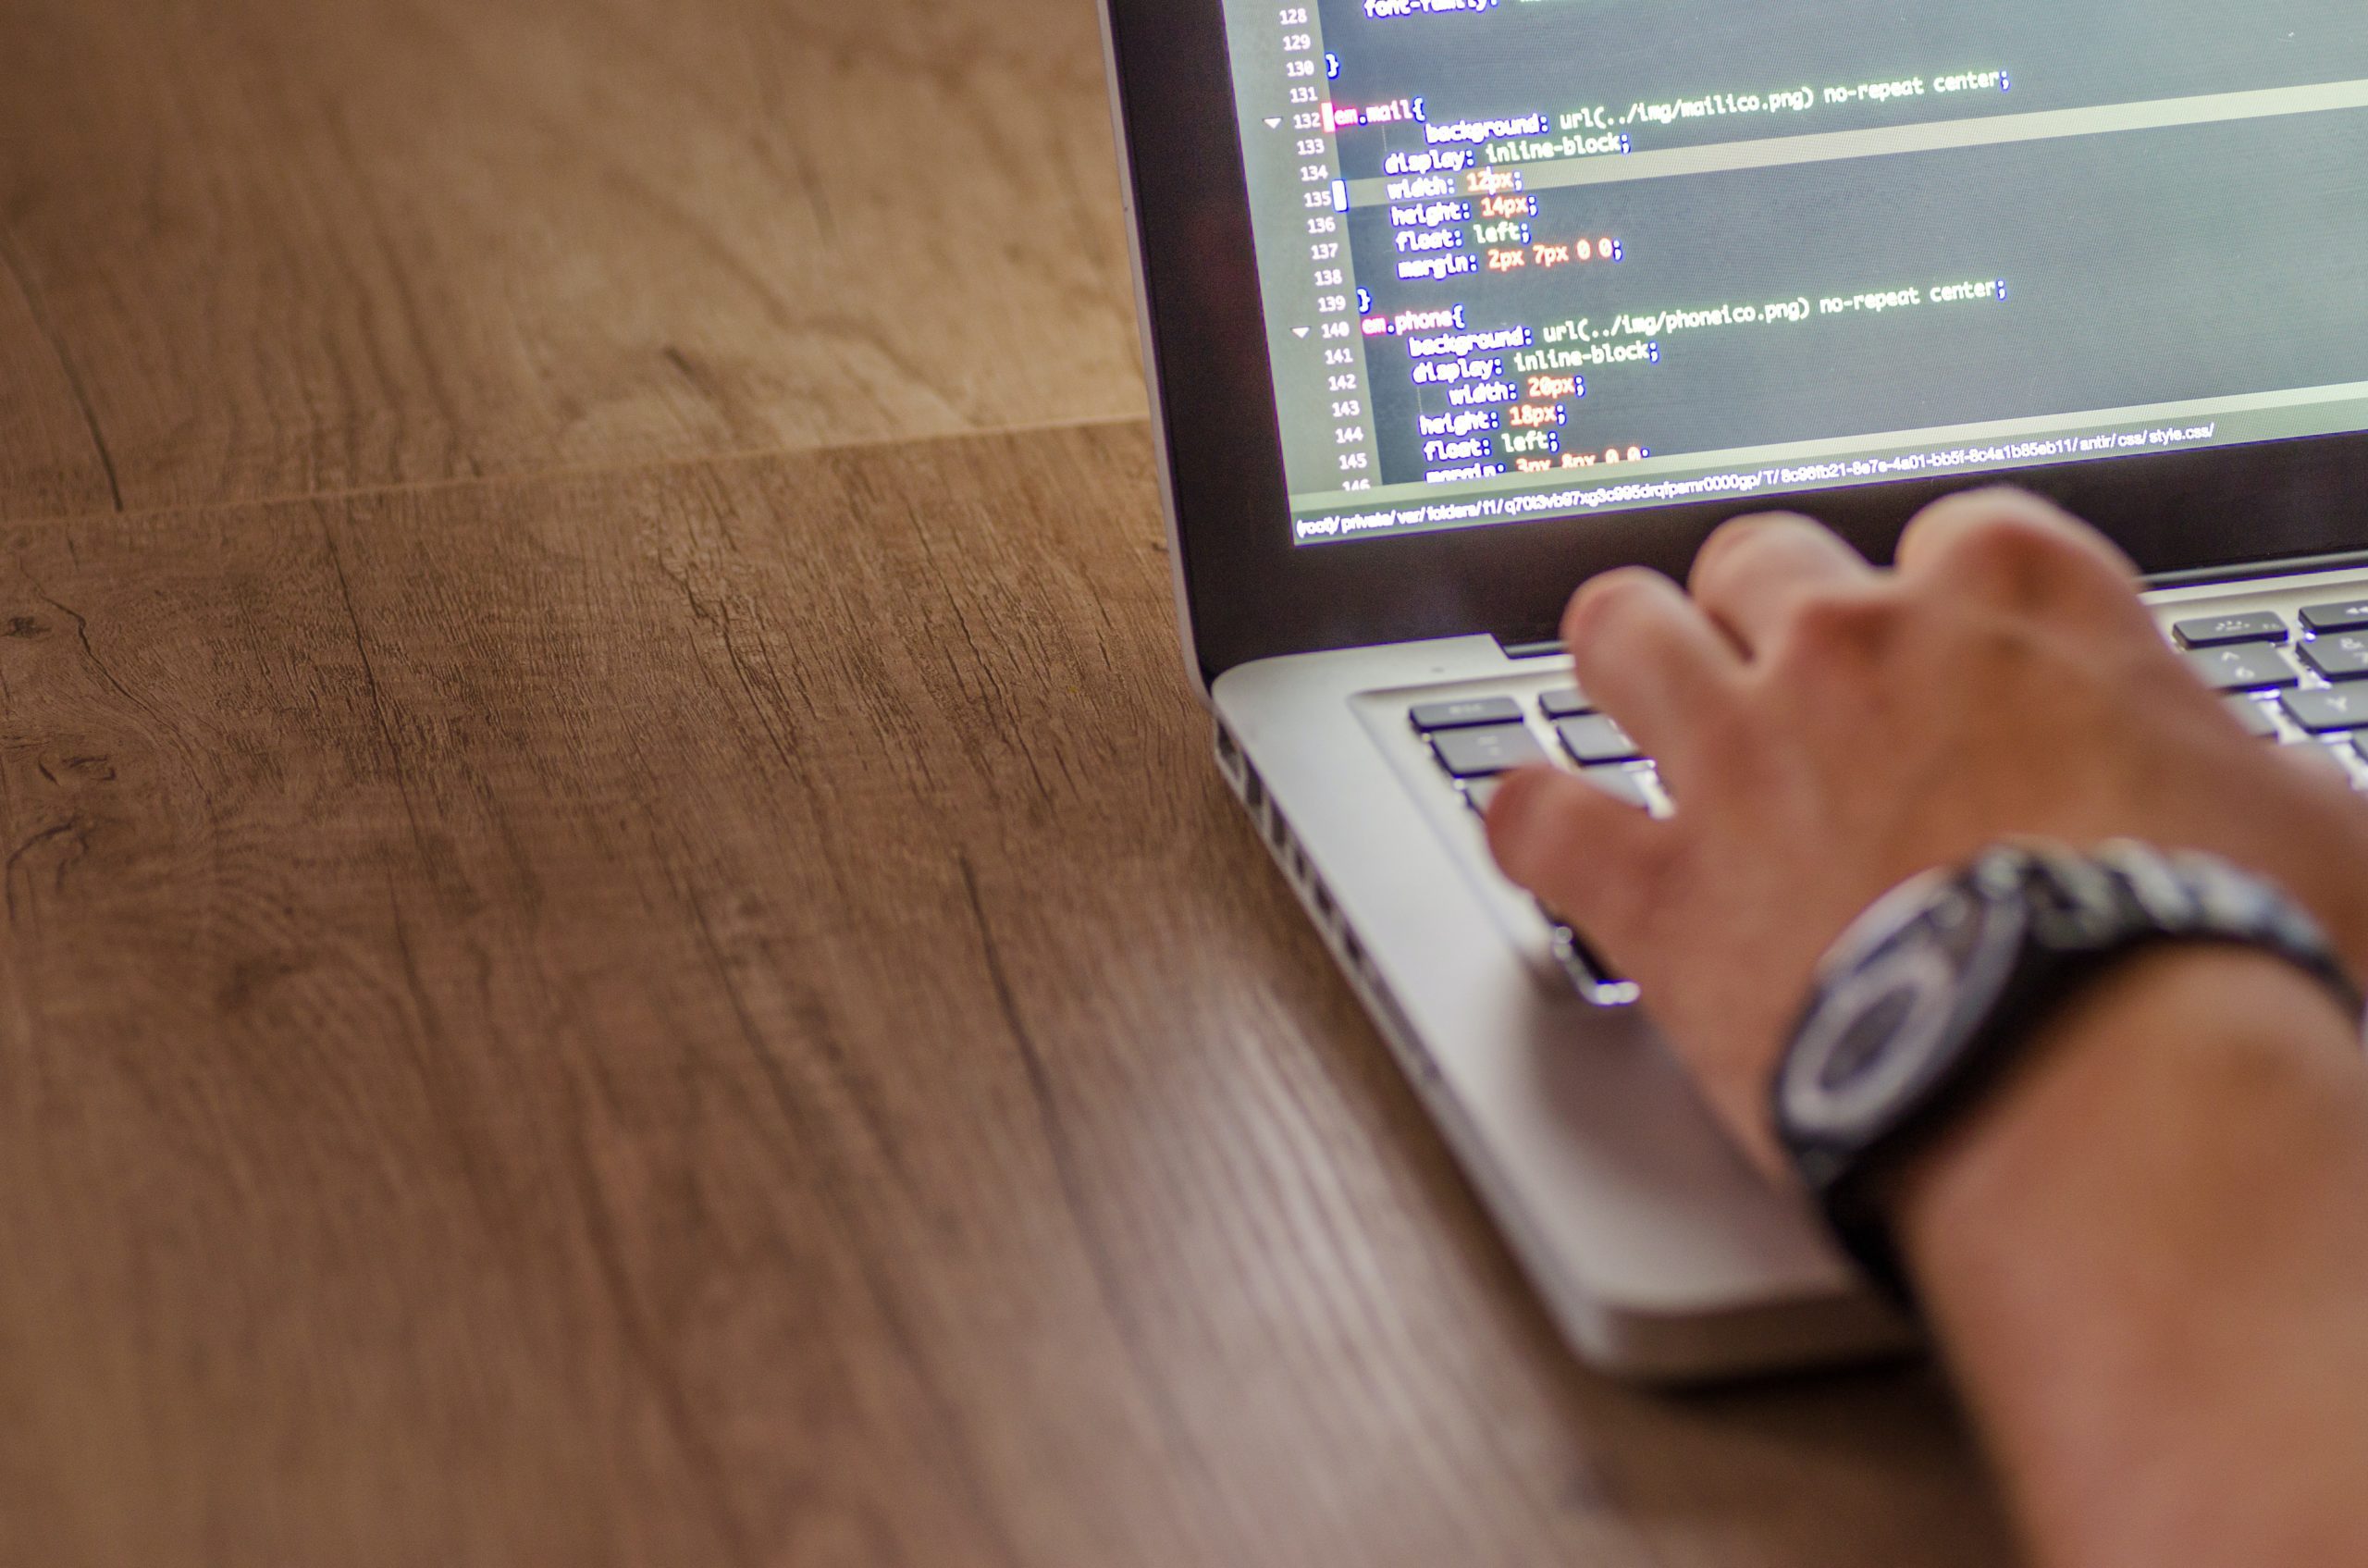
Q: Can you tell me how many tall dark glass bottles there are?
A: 0